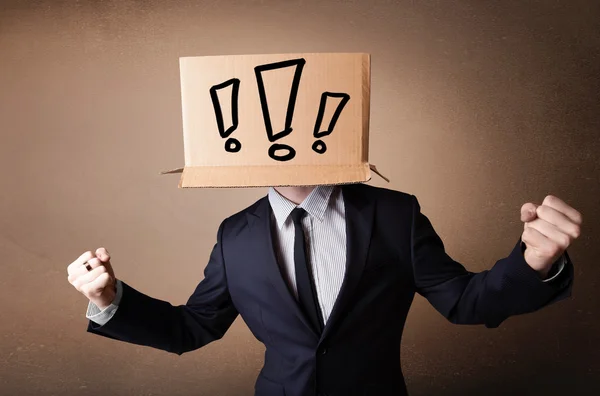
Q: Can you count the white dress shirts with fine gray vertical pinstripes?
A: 1